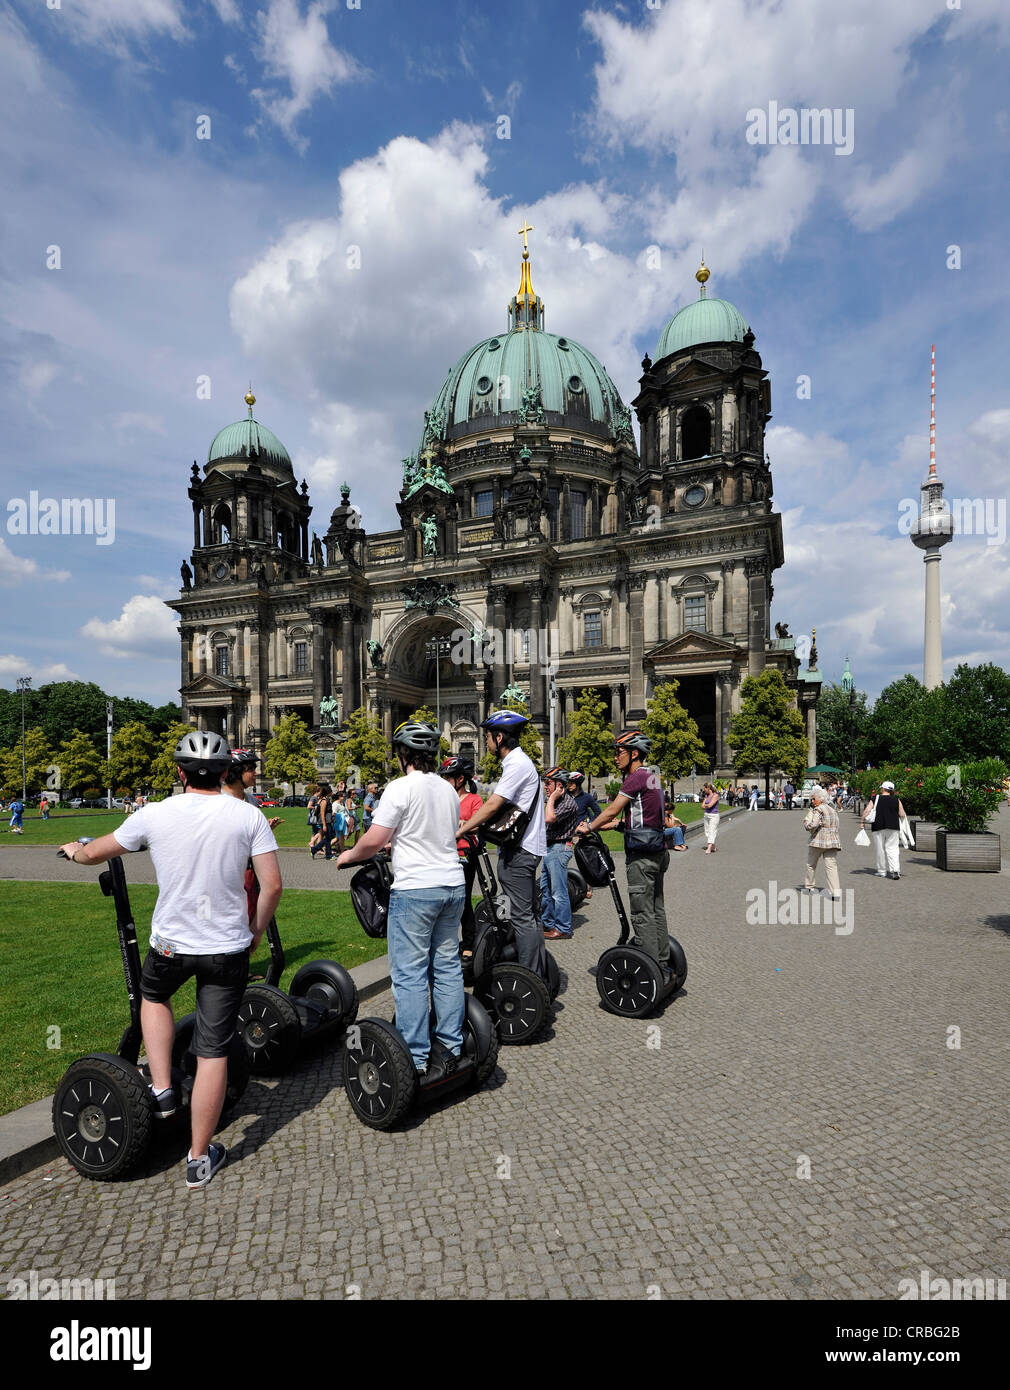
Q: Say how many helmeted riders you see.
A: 8